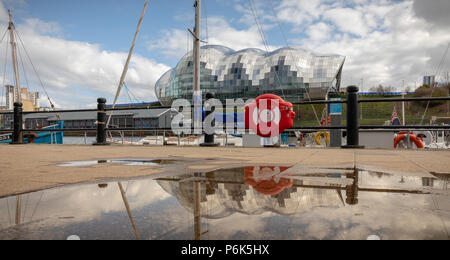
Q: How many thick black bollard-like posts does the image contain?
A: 4